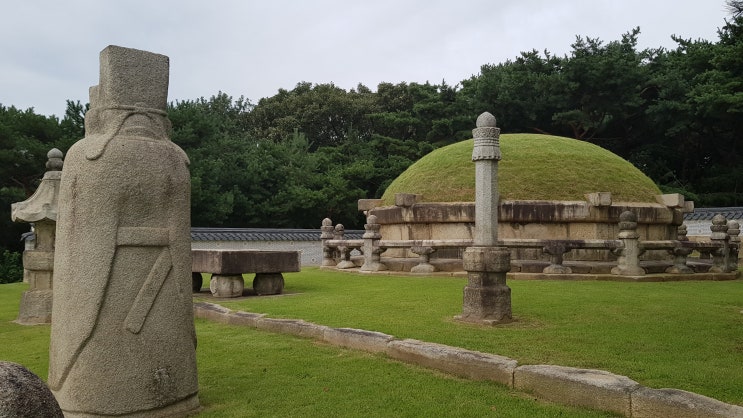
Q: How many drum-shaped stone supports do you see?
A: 3